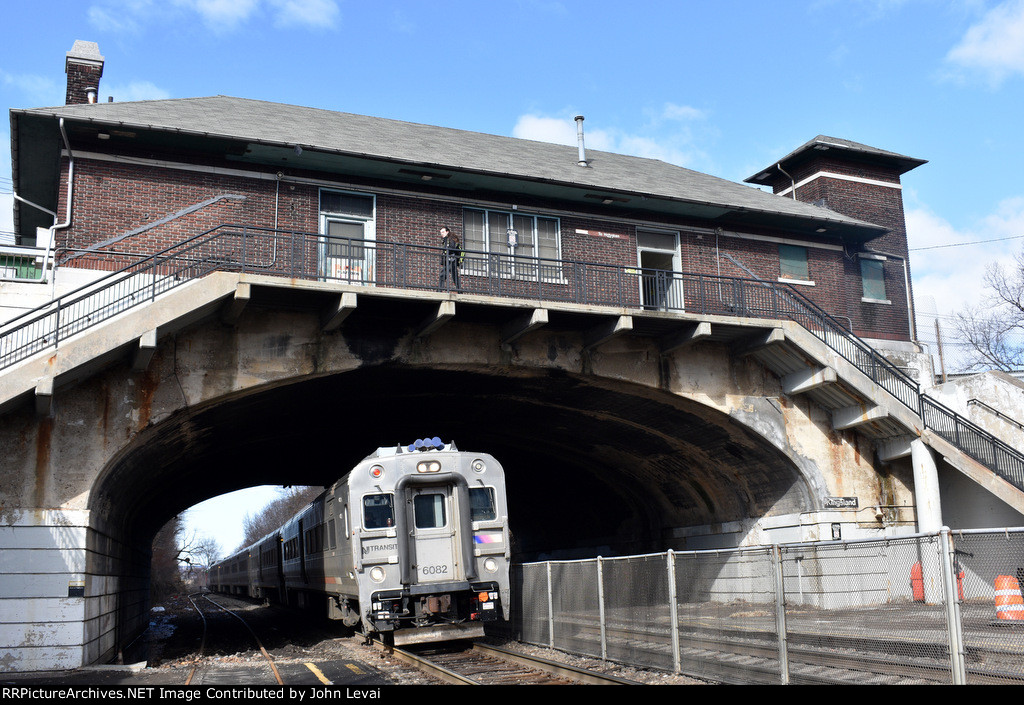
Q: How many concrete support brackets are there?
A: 12